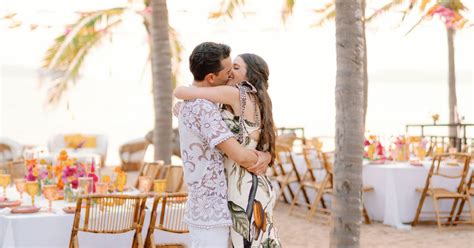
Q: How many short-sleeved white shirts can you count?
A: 1